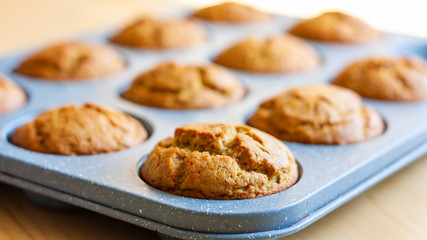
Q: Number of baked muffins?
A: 11